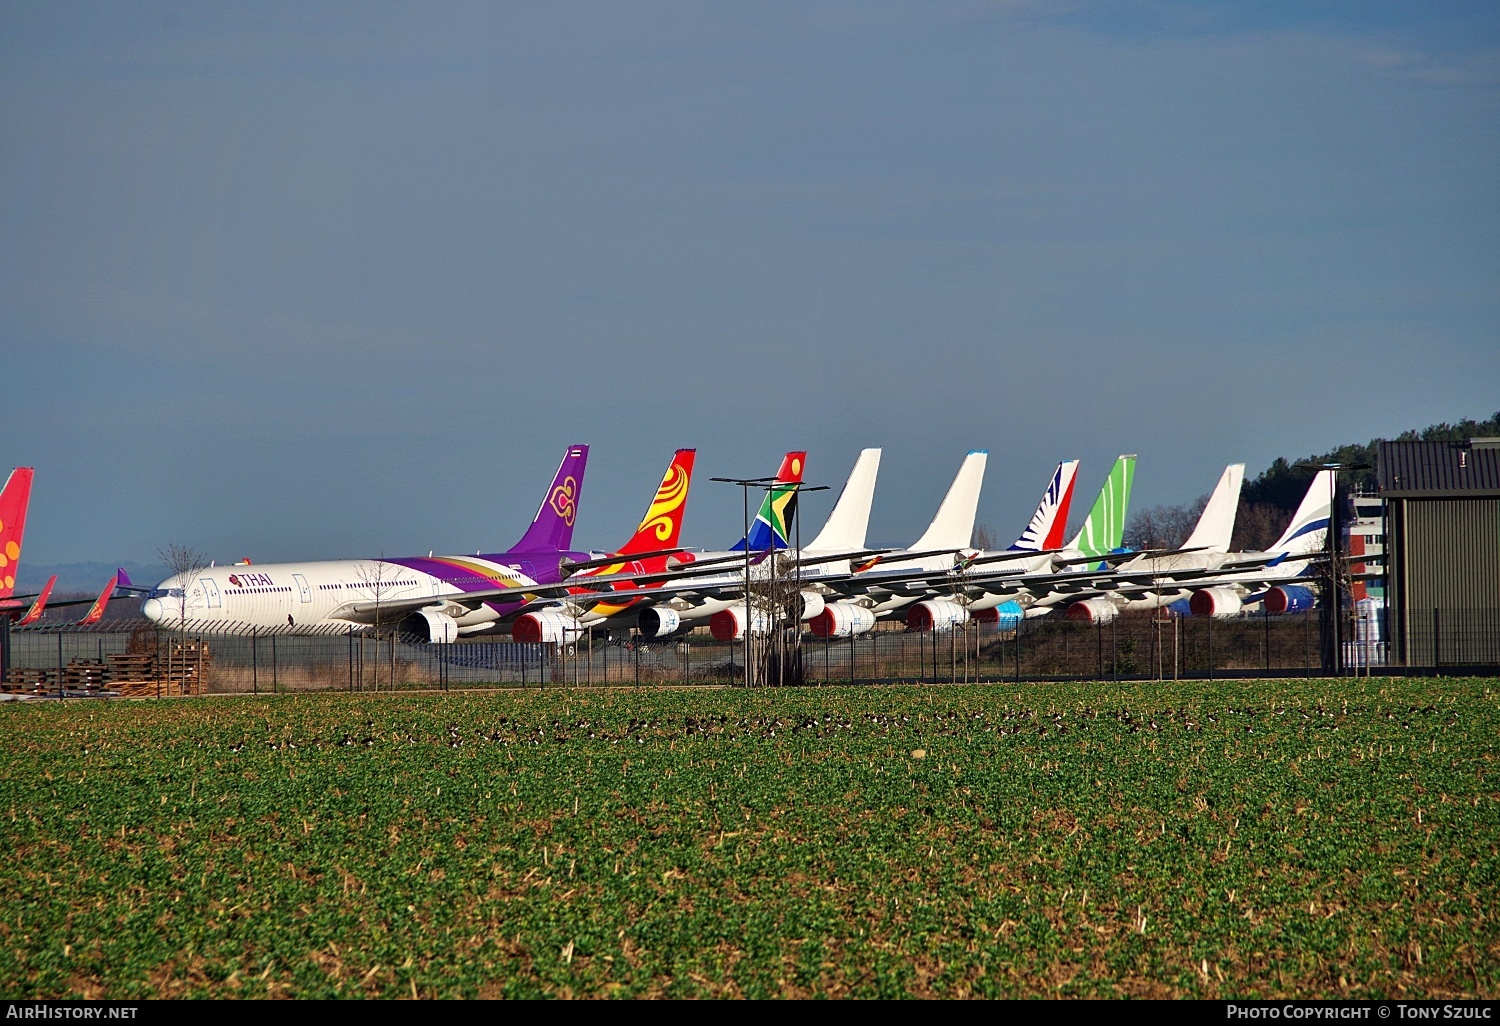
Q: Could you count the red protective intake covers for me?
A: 9